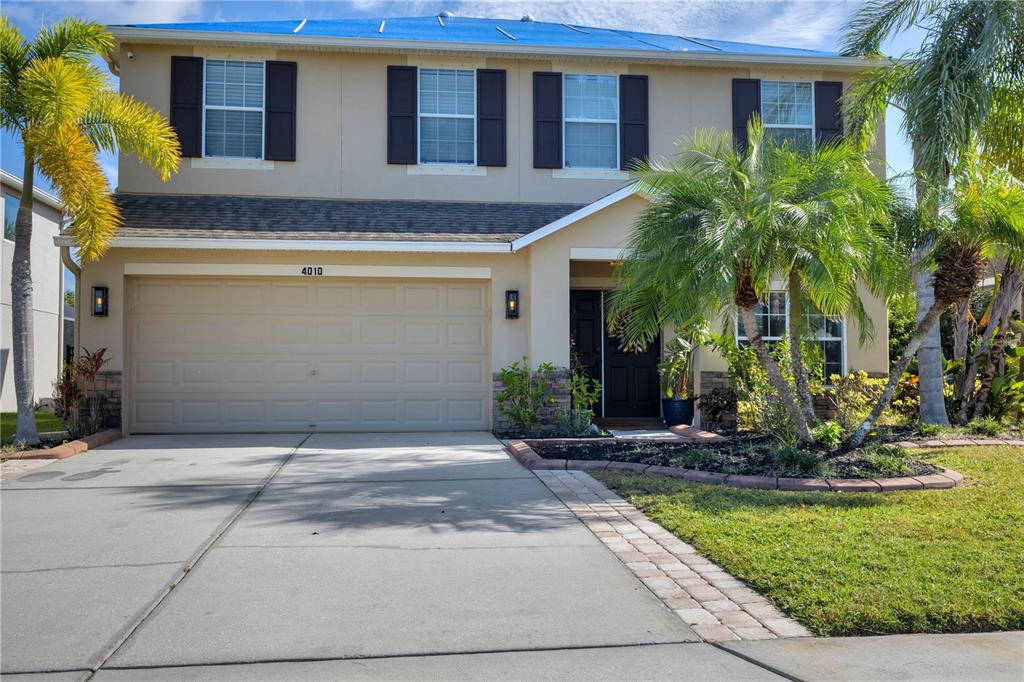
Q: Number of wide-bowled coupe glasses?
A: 0